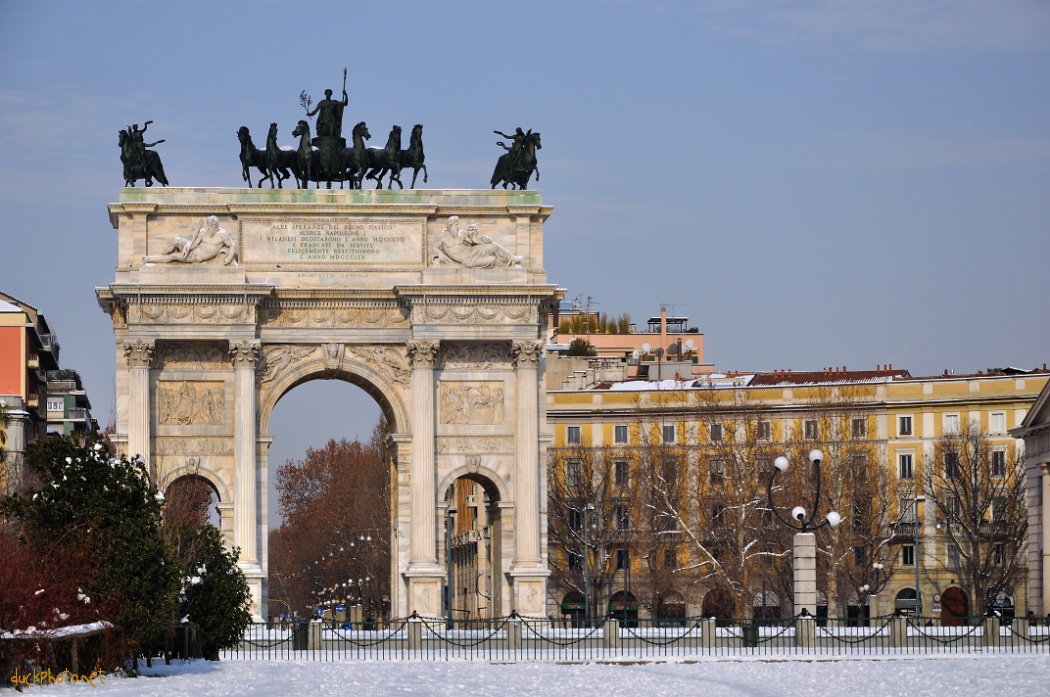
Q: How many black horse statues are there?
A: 8